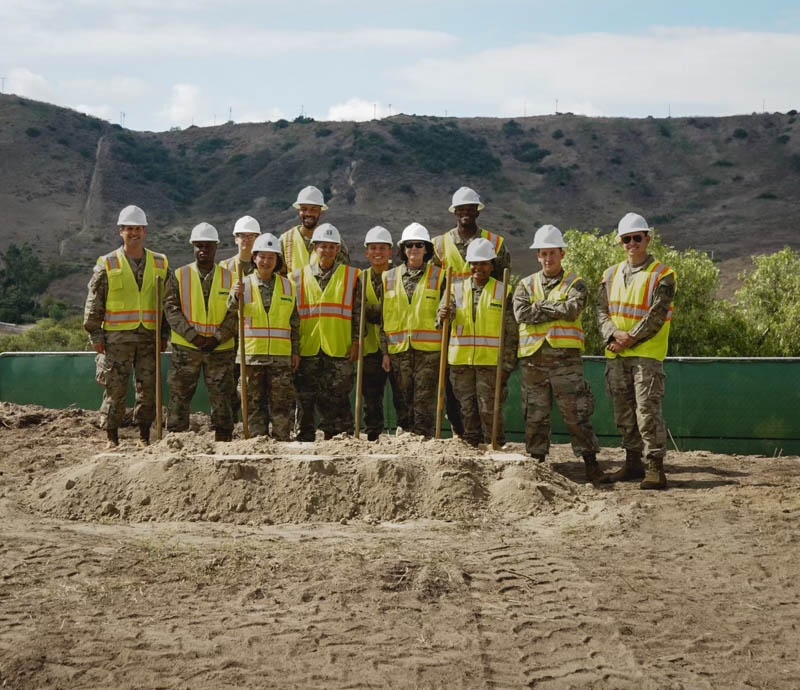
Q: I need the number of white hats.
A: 12